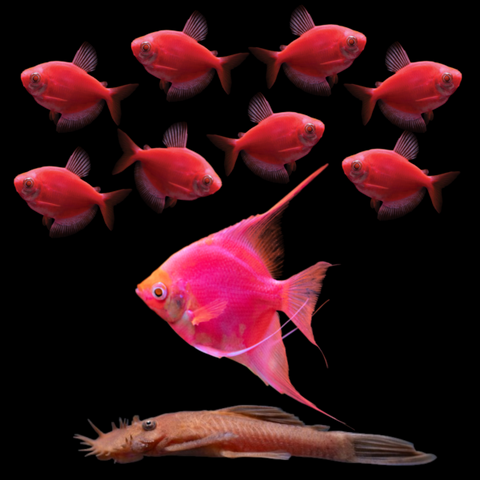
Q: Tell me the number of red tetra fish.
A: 8